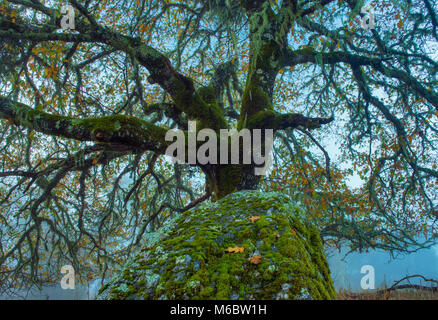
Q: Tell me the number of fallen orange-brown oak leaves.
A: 3